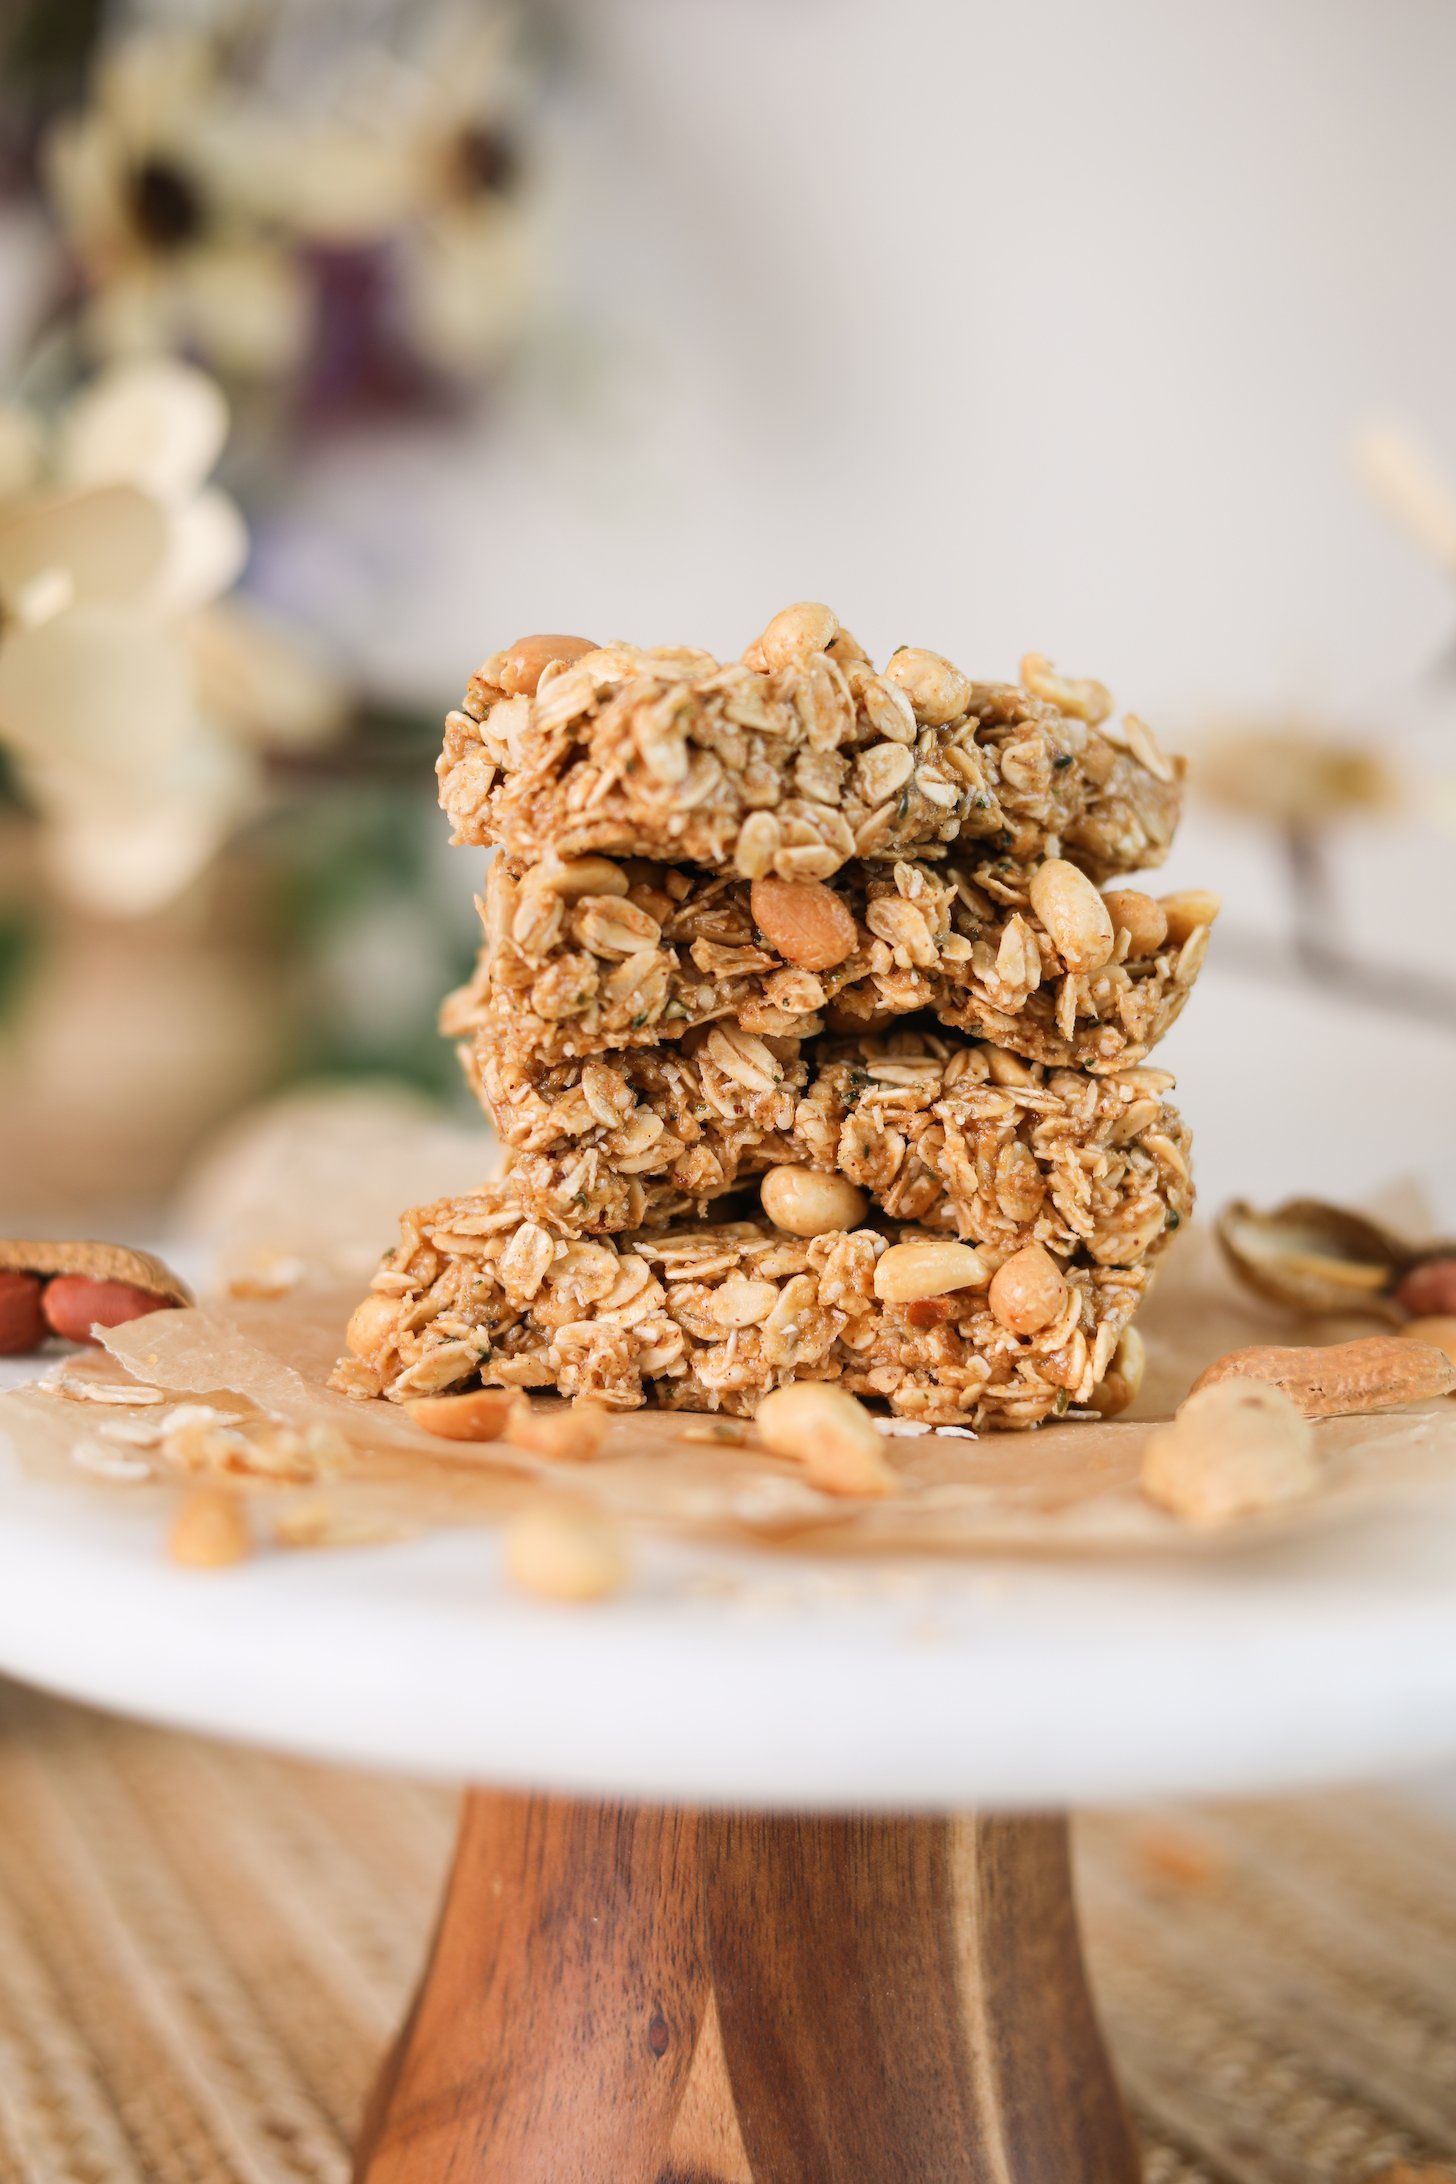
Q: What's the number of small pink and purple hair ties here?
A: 0